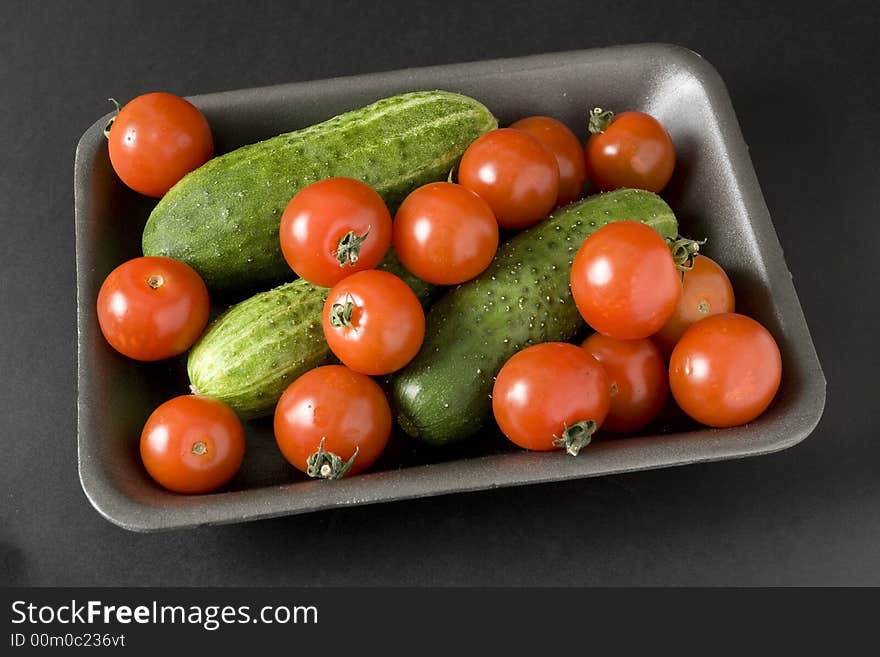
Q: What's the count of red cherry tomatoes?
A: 15